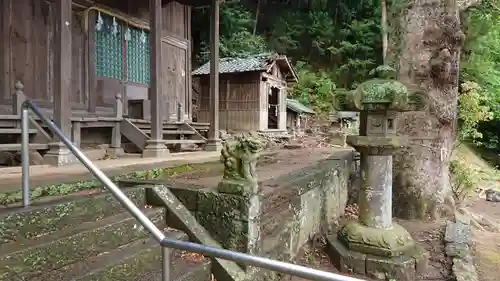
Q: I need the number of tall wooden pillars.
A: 3